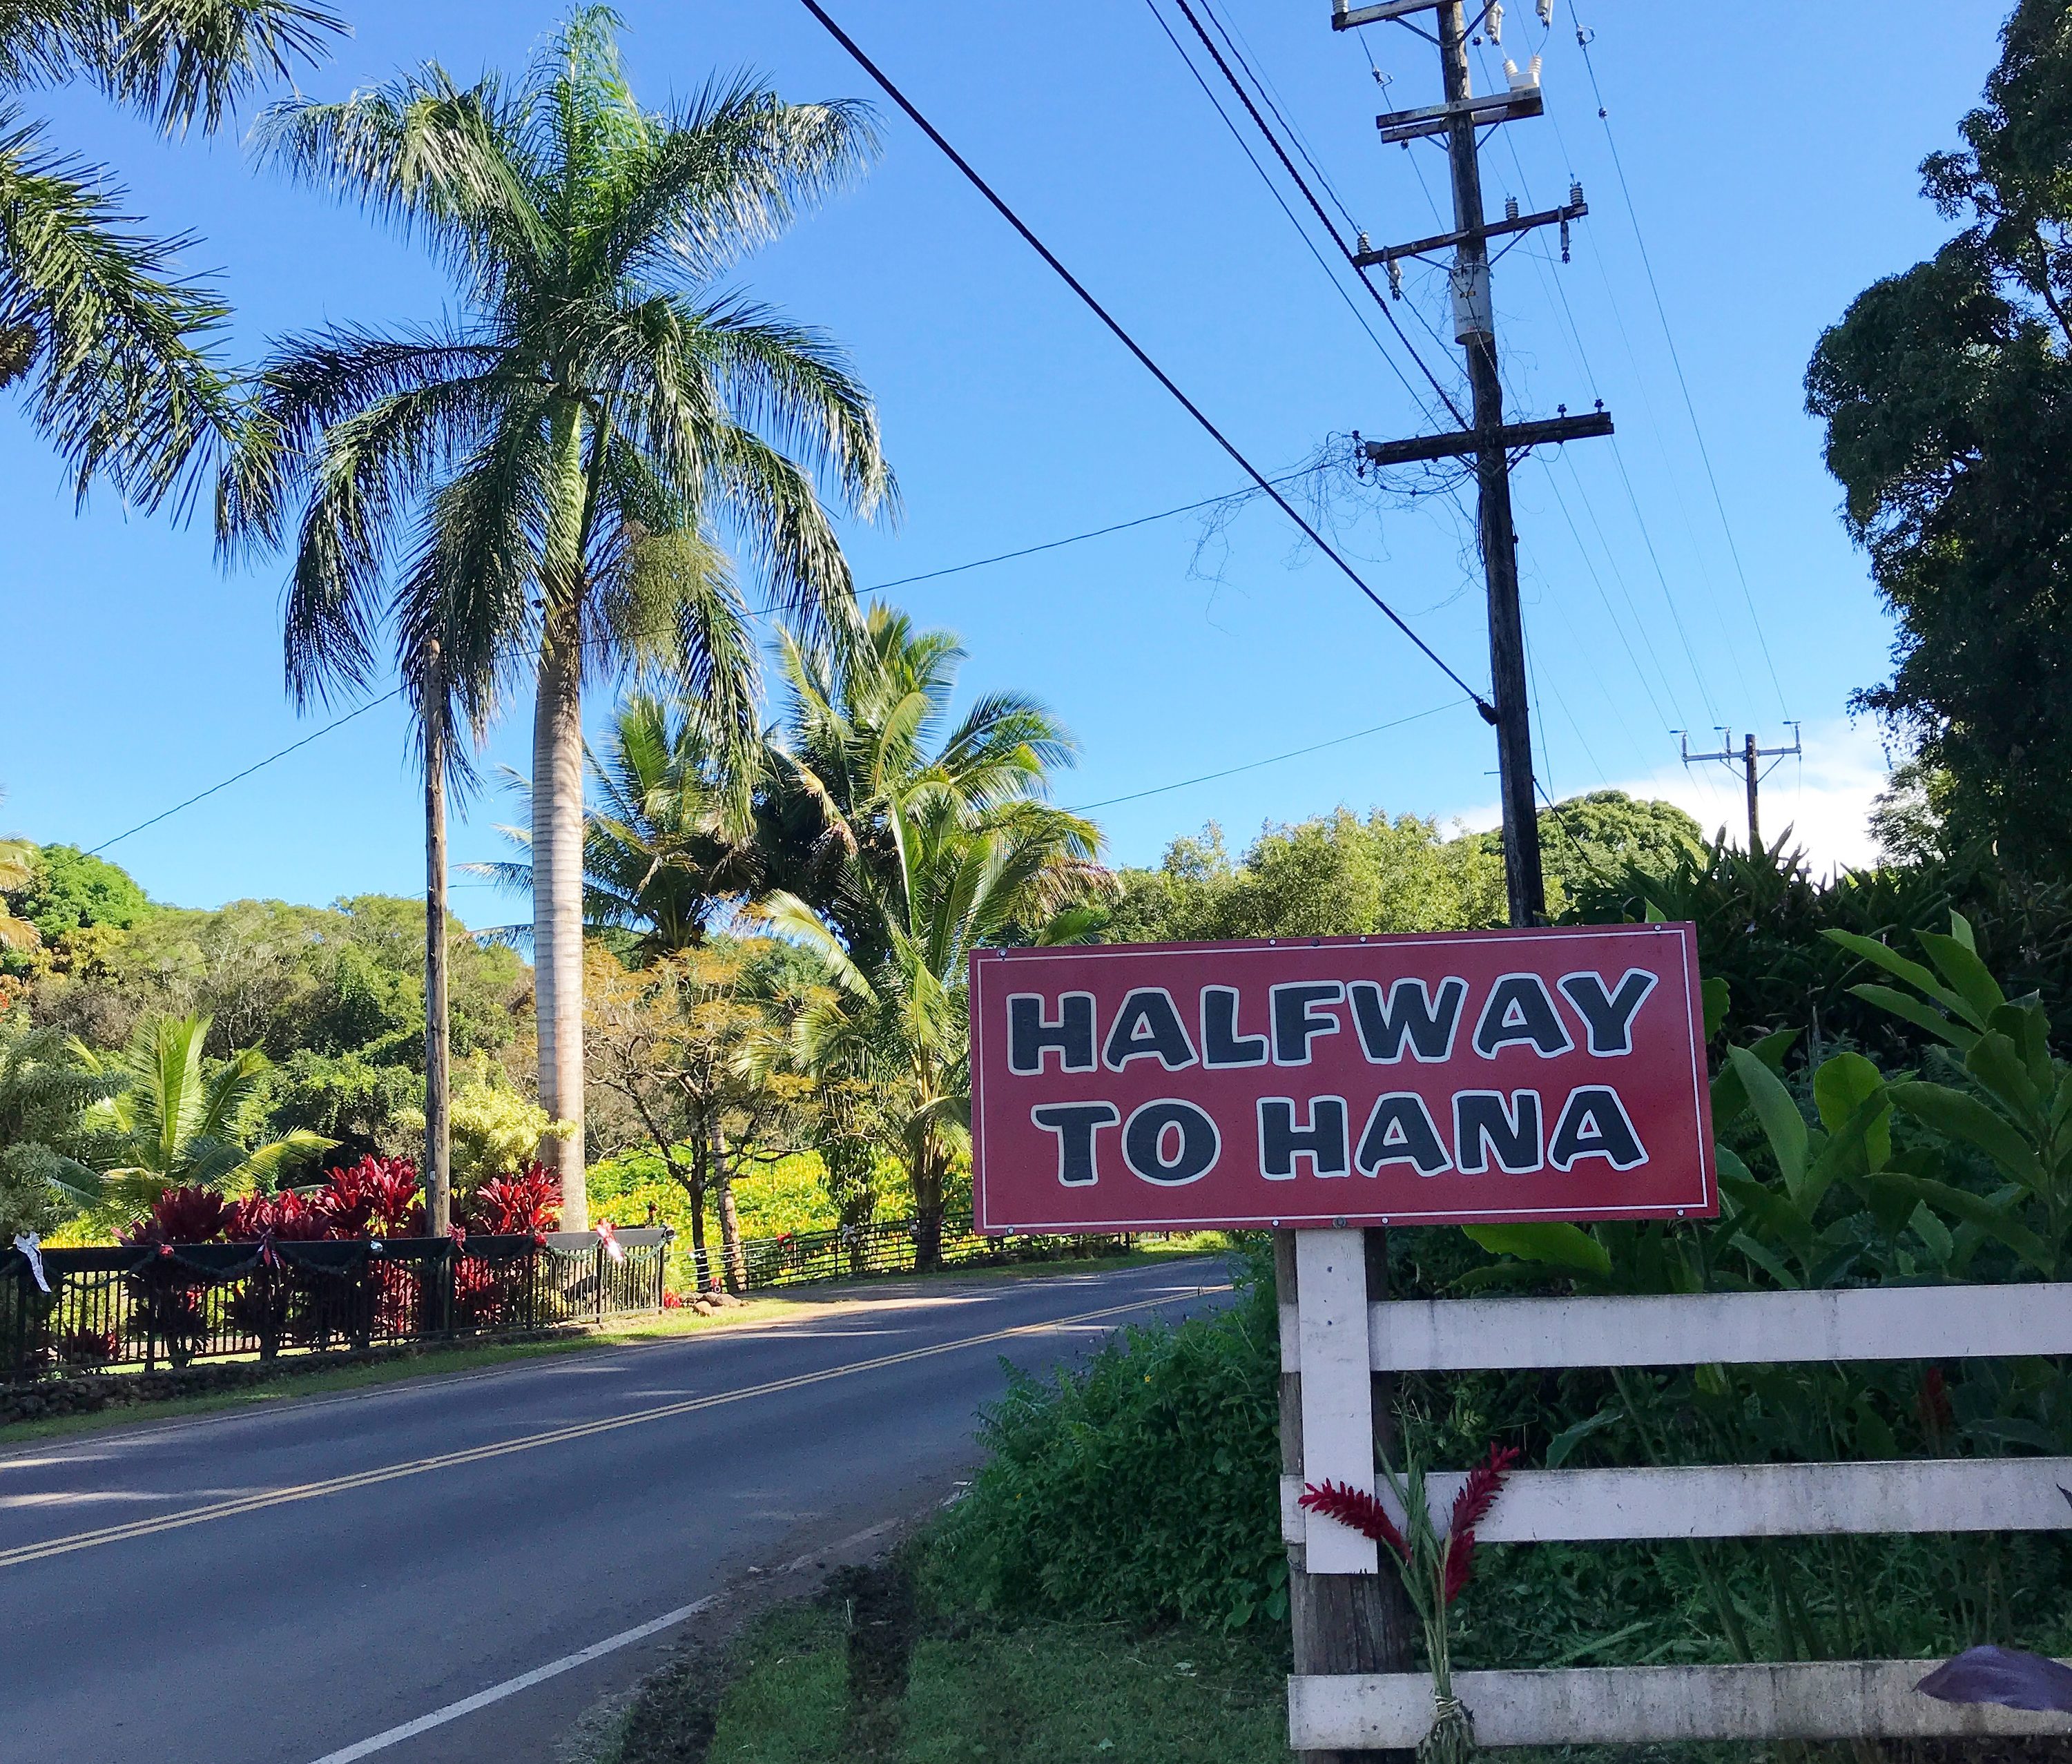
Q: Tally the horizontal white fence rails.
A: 3